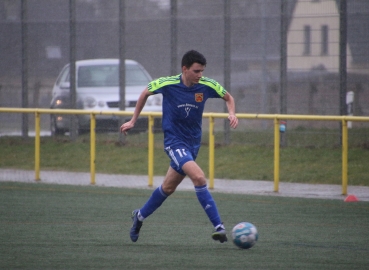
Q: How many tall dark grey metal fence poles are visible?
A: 7